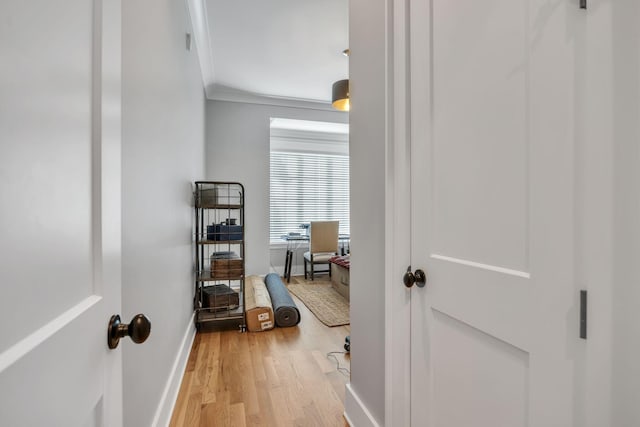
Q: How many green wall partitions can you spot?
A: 0